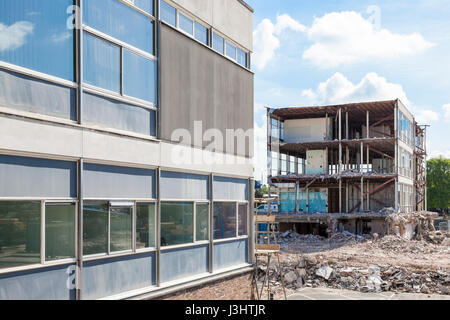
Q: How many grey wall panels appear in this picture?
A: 11